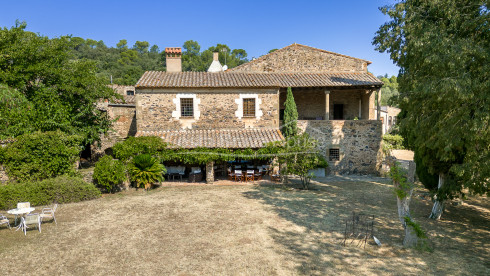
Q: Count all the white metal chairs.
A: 4